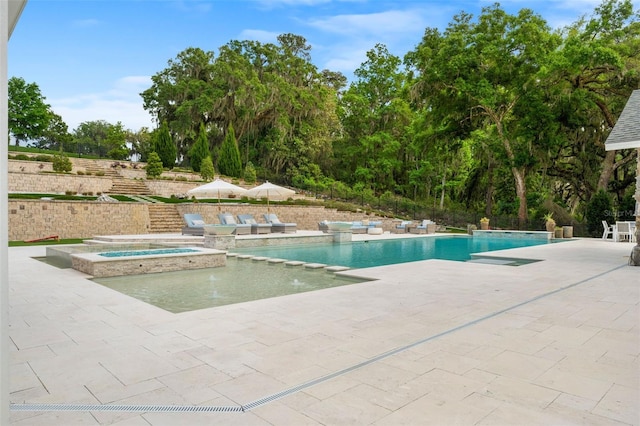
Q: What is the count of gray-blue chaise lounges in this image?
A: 4